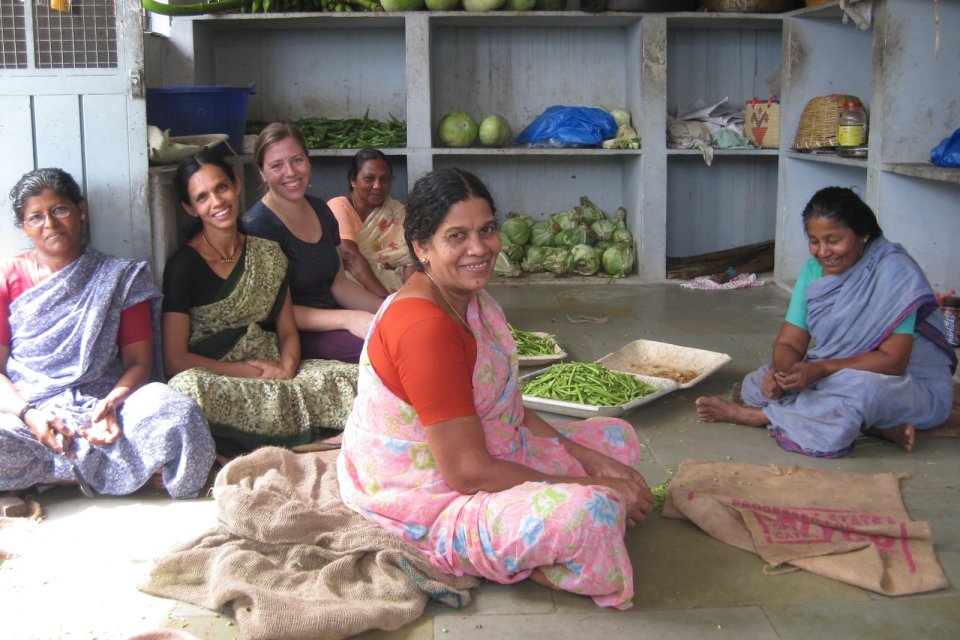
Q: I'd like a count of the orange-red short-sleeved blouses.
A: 1